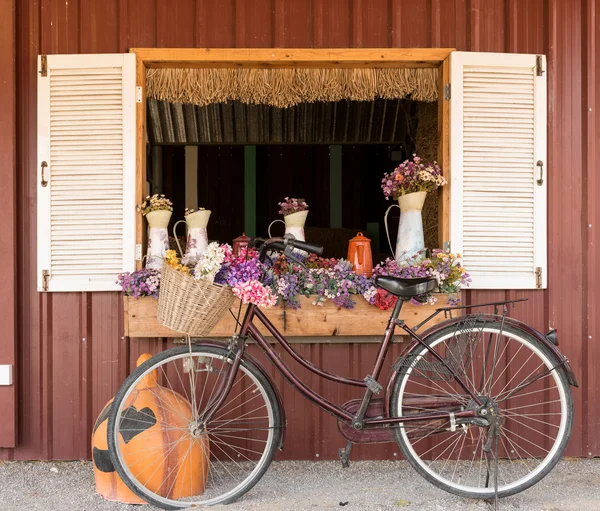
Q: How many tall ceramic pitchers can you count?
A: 4